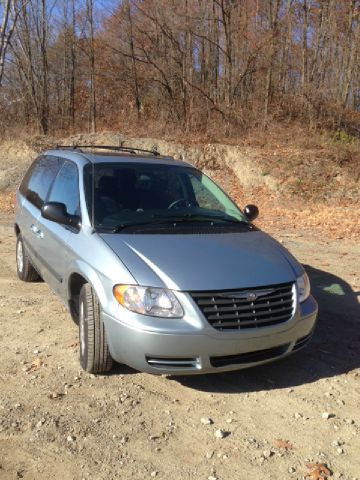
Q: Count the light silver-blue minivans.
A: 1